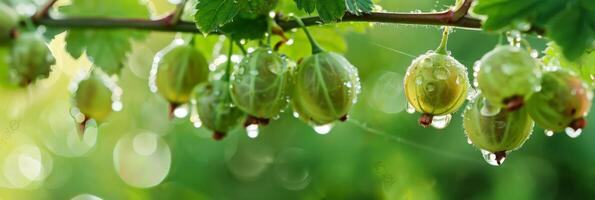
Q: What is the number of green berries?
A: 11